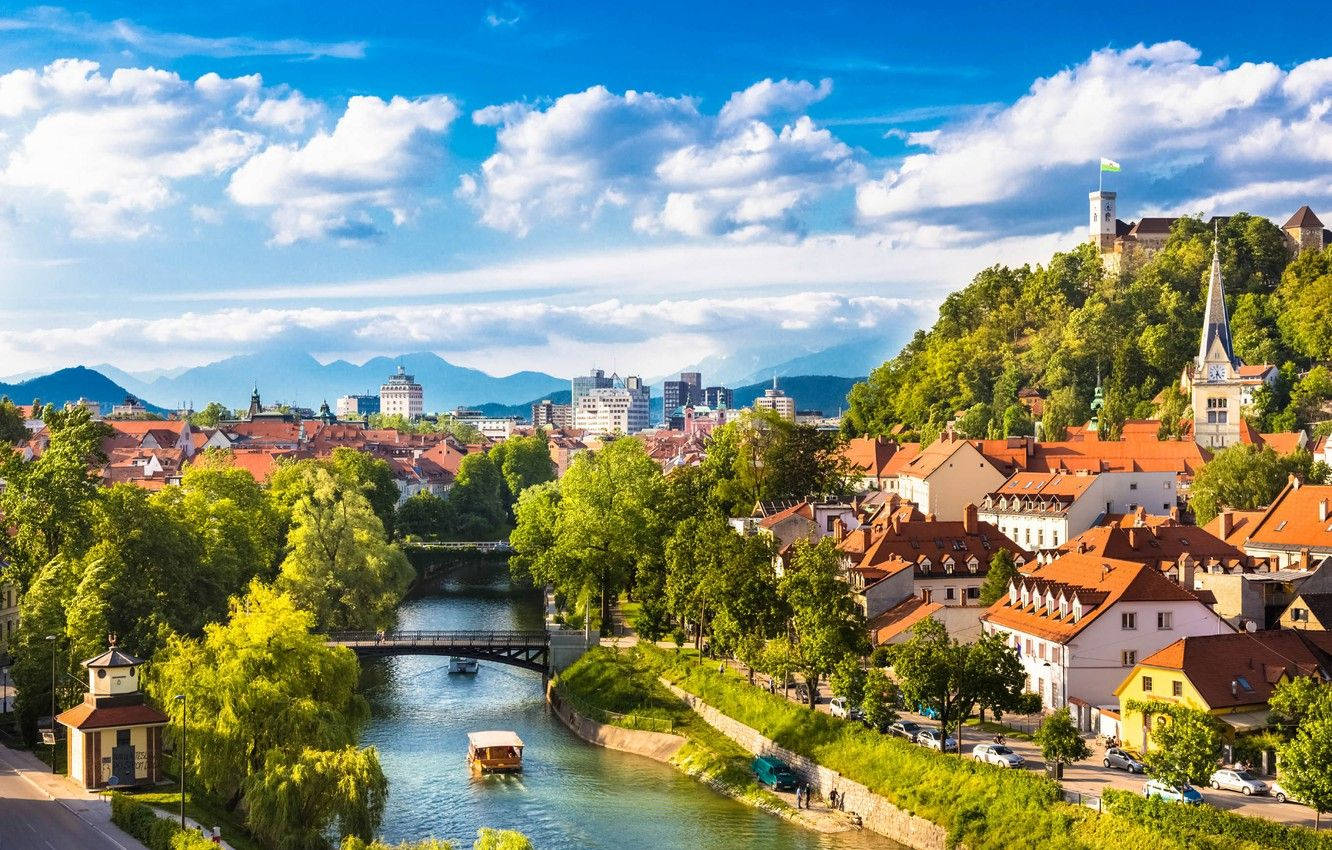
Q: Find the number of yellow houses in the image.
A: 1